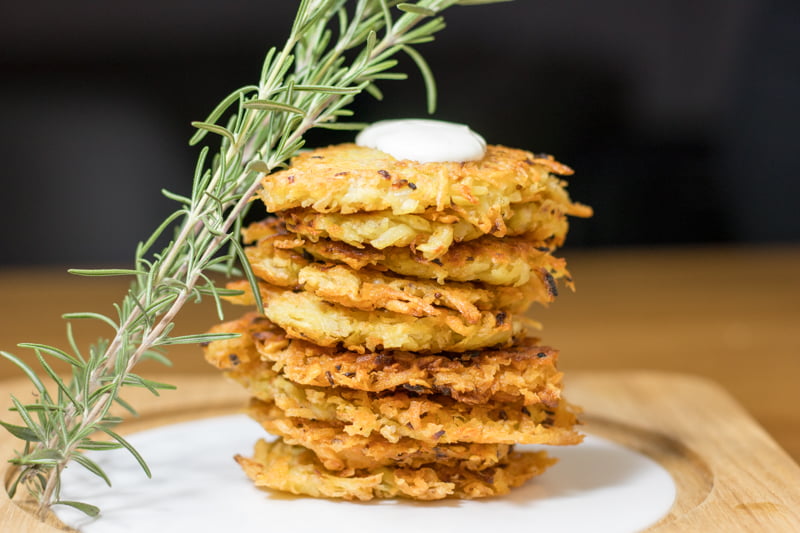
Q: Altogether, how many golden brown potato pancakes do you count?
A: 9